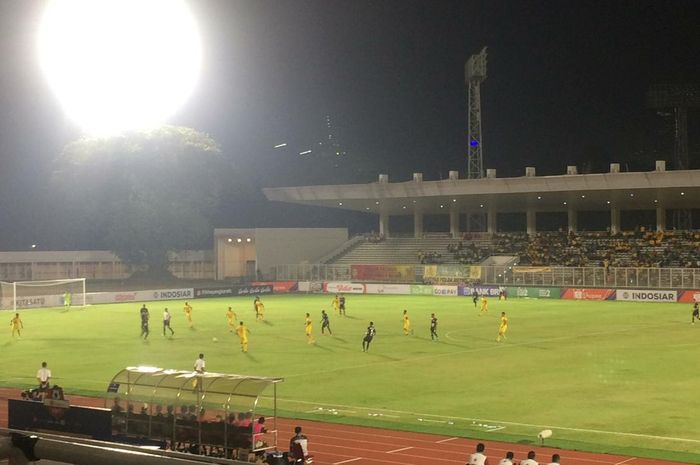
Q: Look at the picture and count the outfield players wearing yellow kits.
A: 10